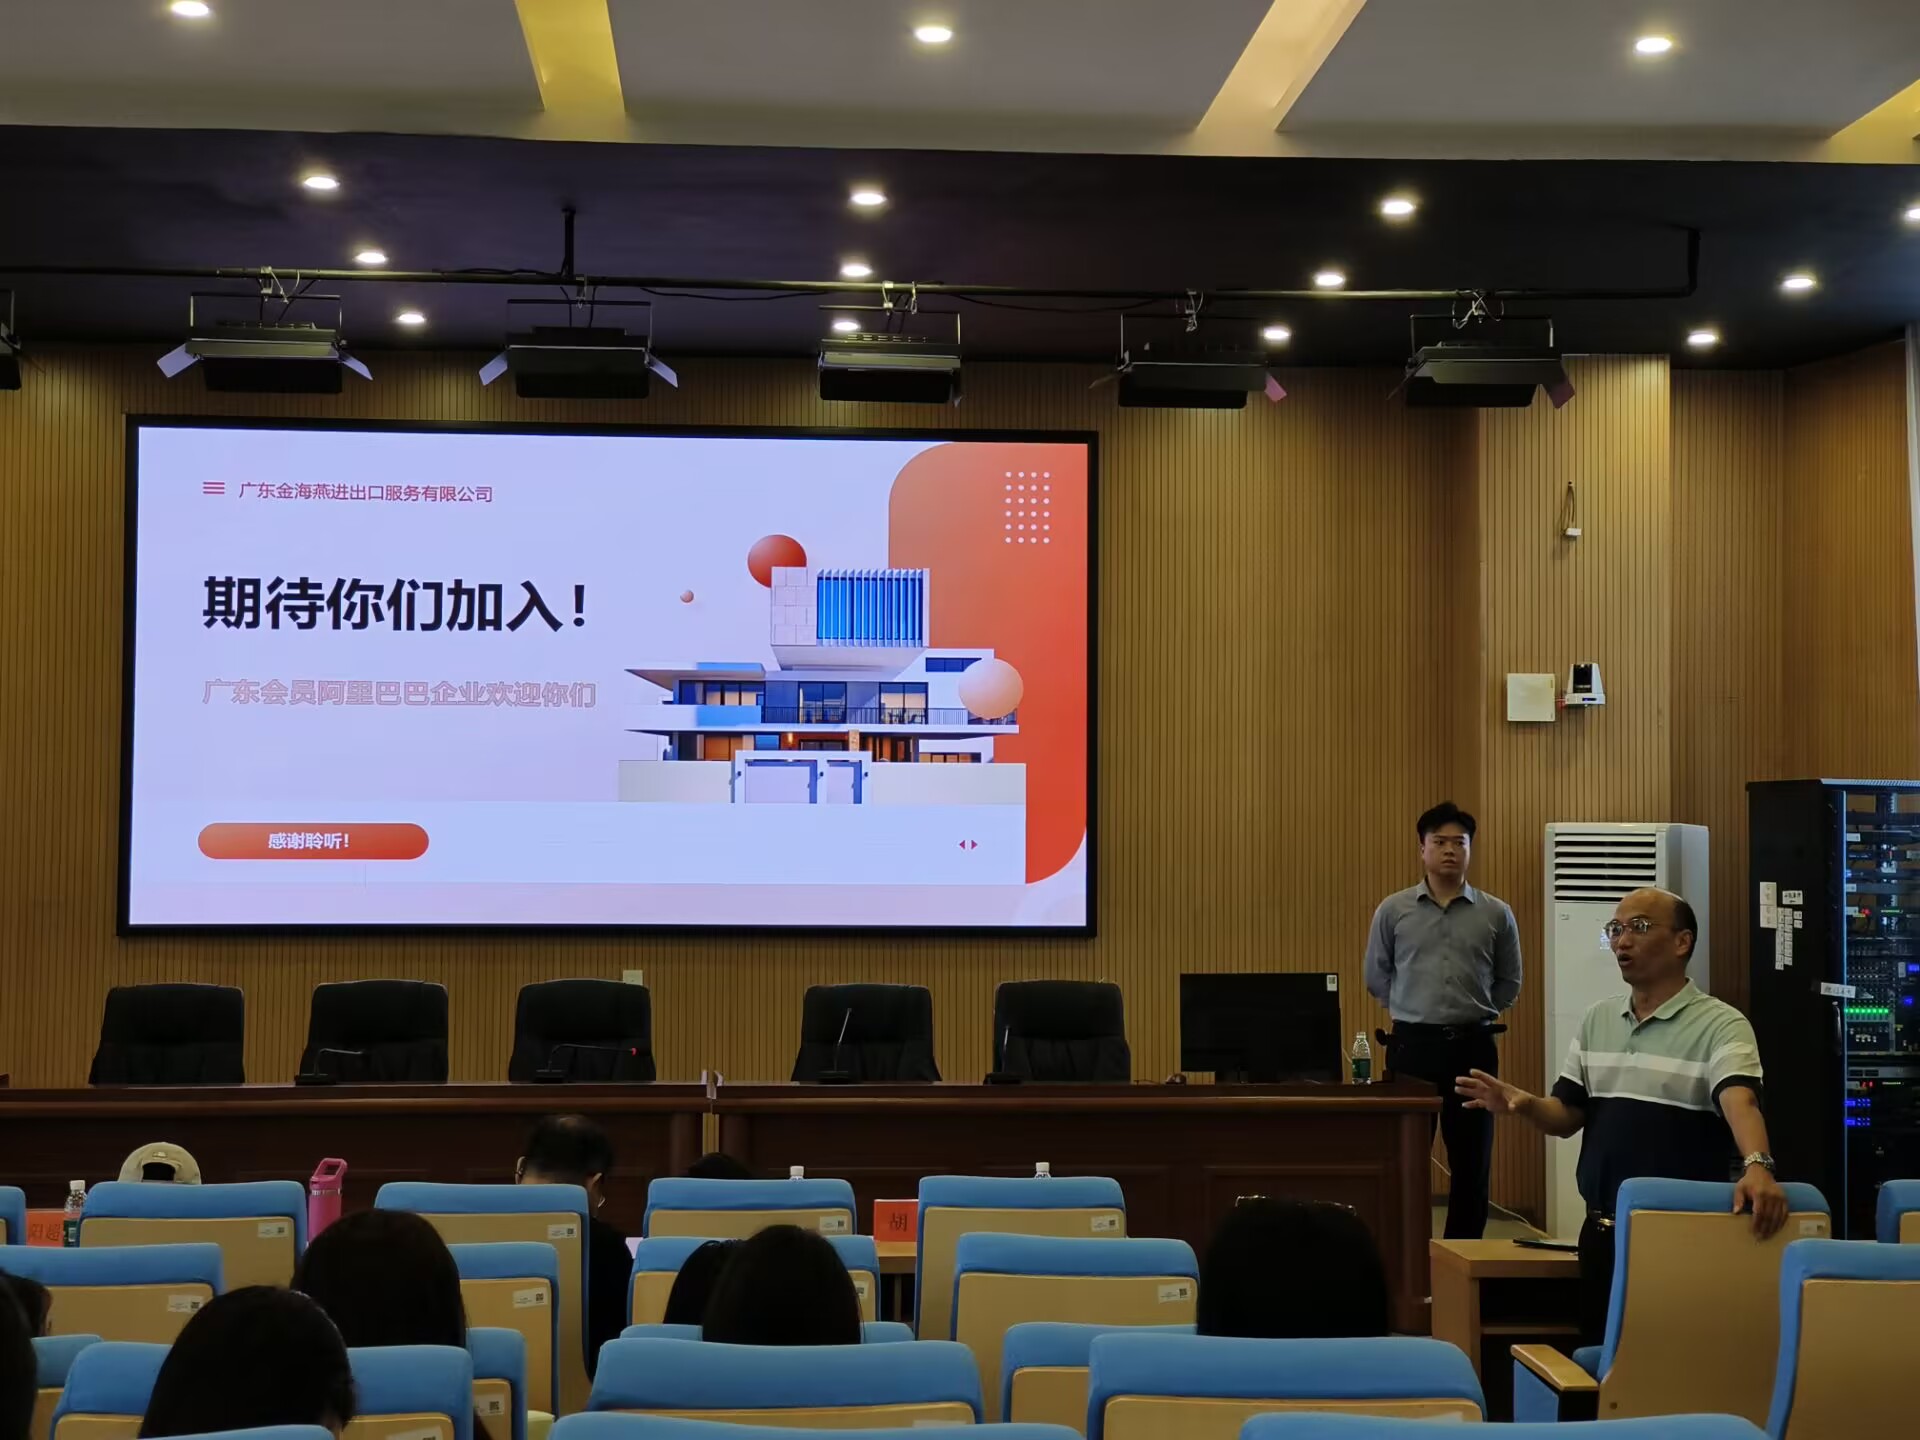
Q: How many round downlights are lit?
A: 15